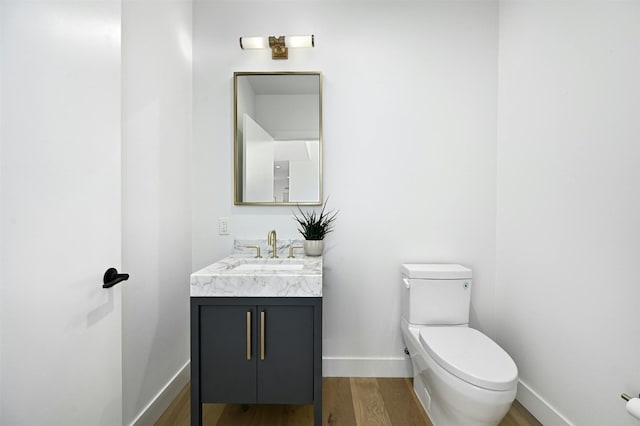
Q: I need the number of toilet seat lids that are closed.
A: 1